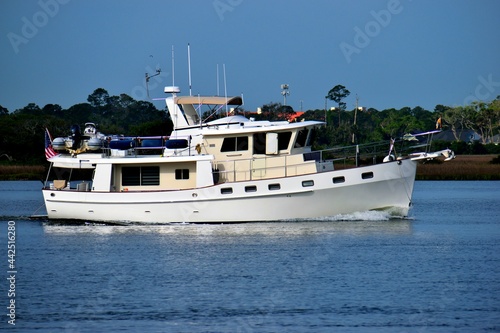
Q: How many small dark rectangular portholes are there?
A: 6